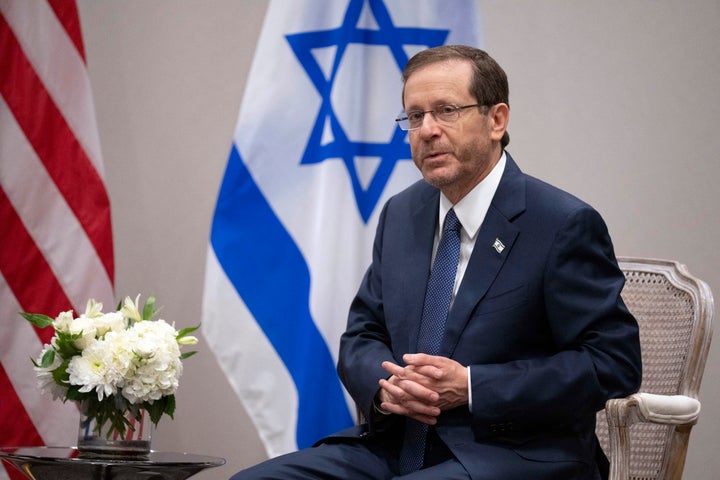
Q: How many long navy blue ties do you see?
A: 1